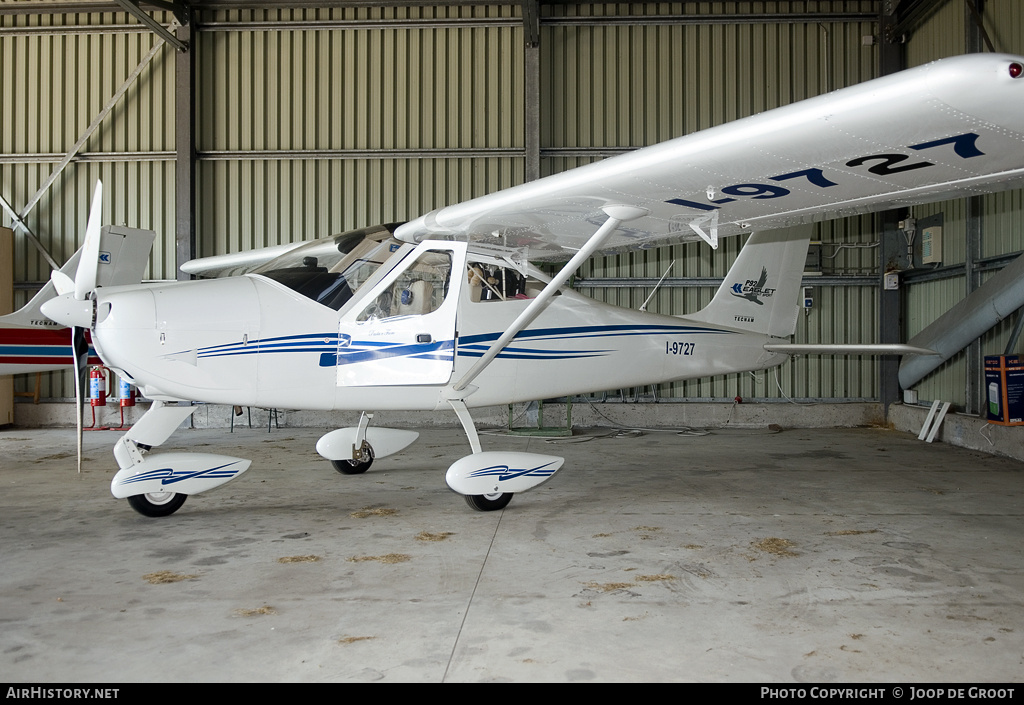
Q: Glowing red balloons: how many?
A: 0